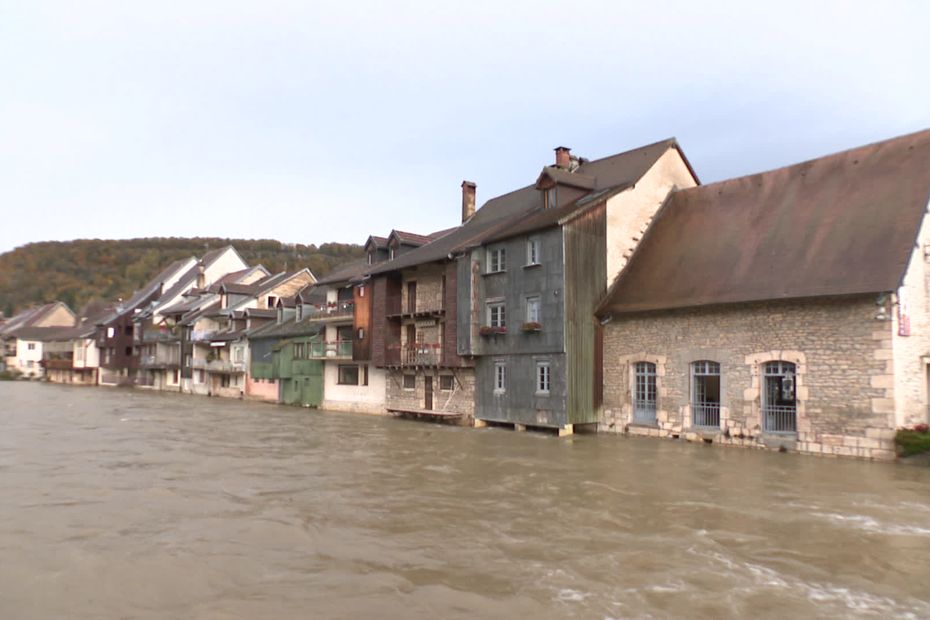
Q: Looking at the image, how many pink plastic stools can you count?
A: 0